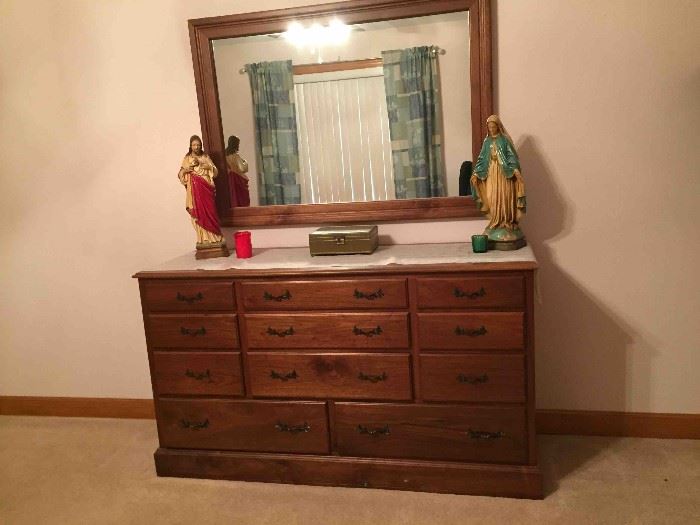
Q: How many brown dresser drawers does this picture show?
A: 11